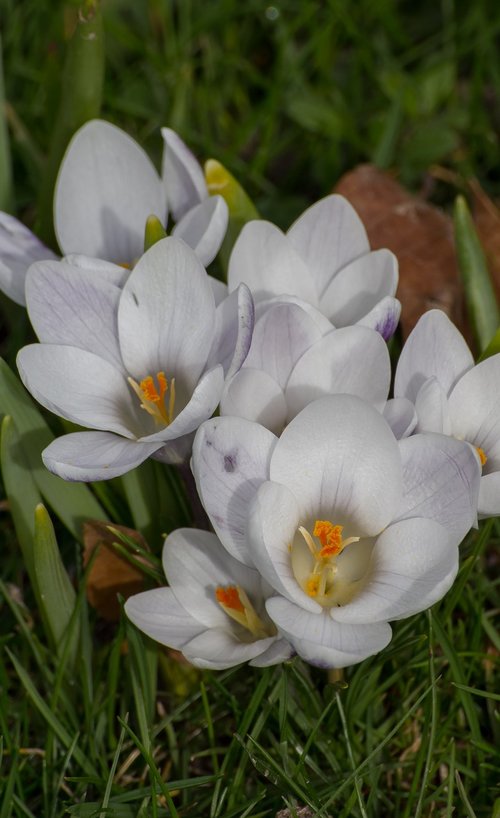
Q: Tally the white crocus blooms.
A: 7